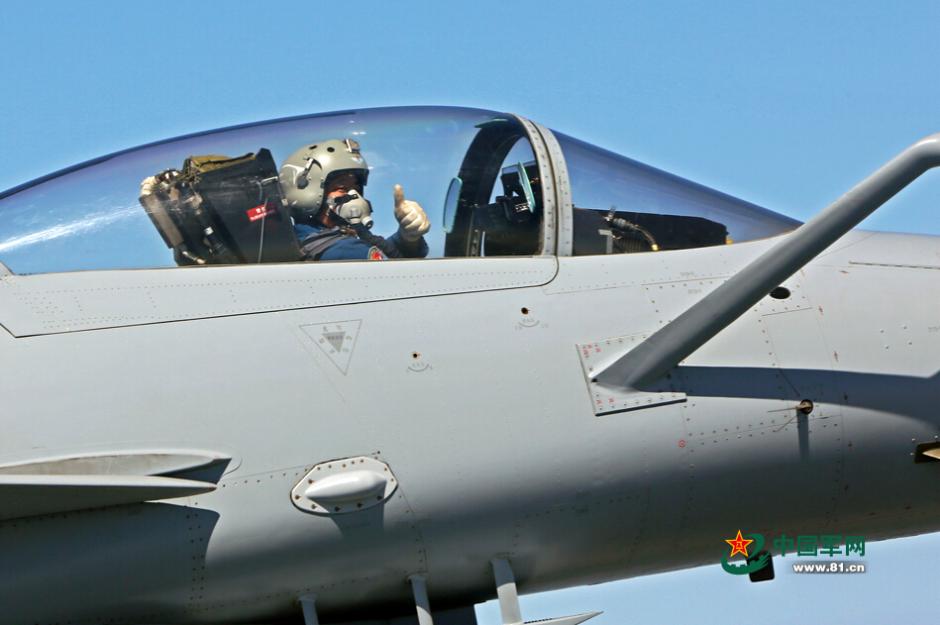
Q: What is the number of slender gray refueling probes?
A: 1